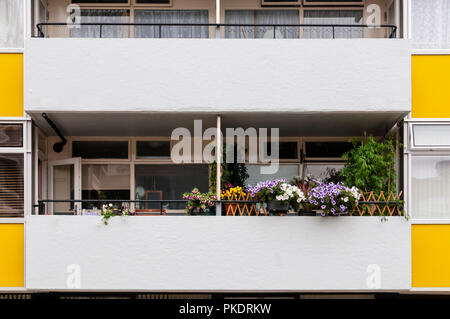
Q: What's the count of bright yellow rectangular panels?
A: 4